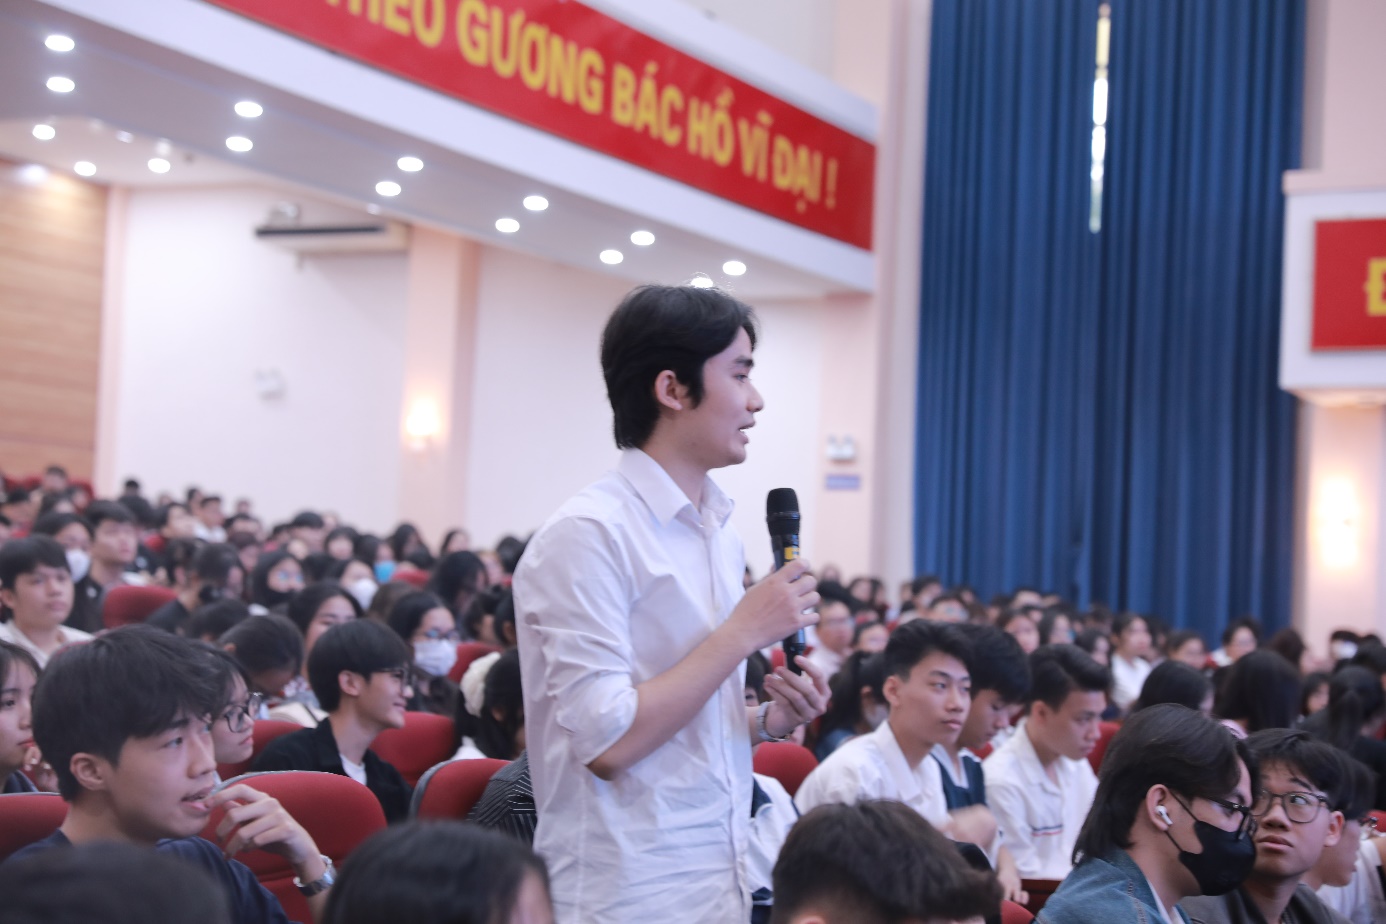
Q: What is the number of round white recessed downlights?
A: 15